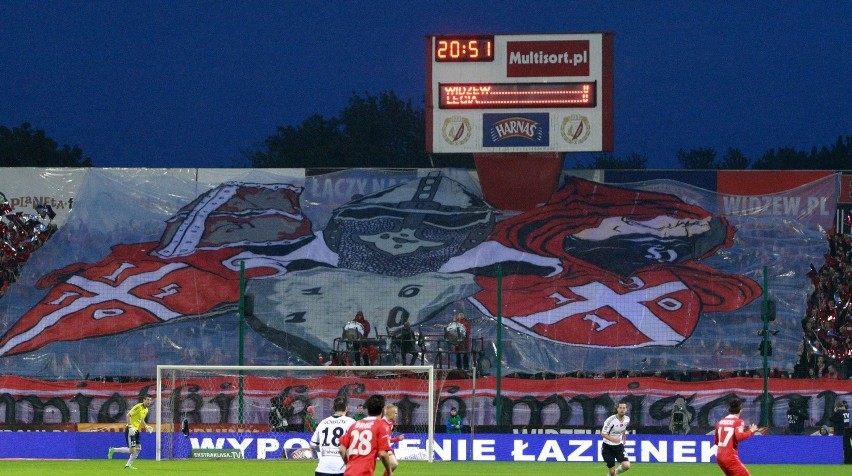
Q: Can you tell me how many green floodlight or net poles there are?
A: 3